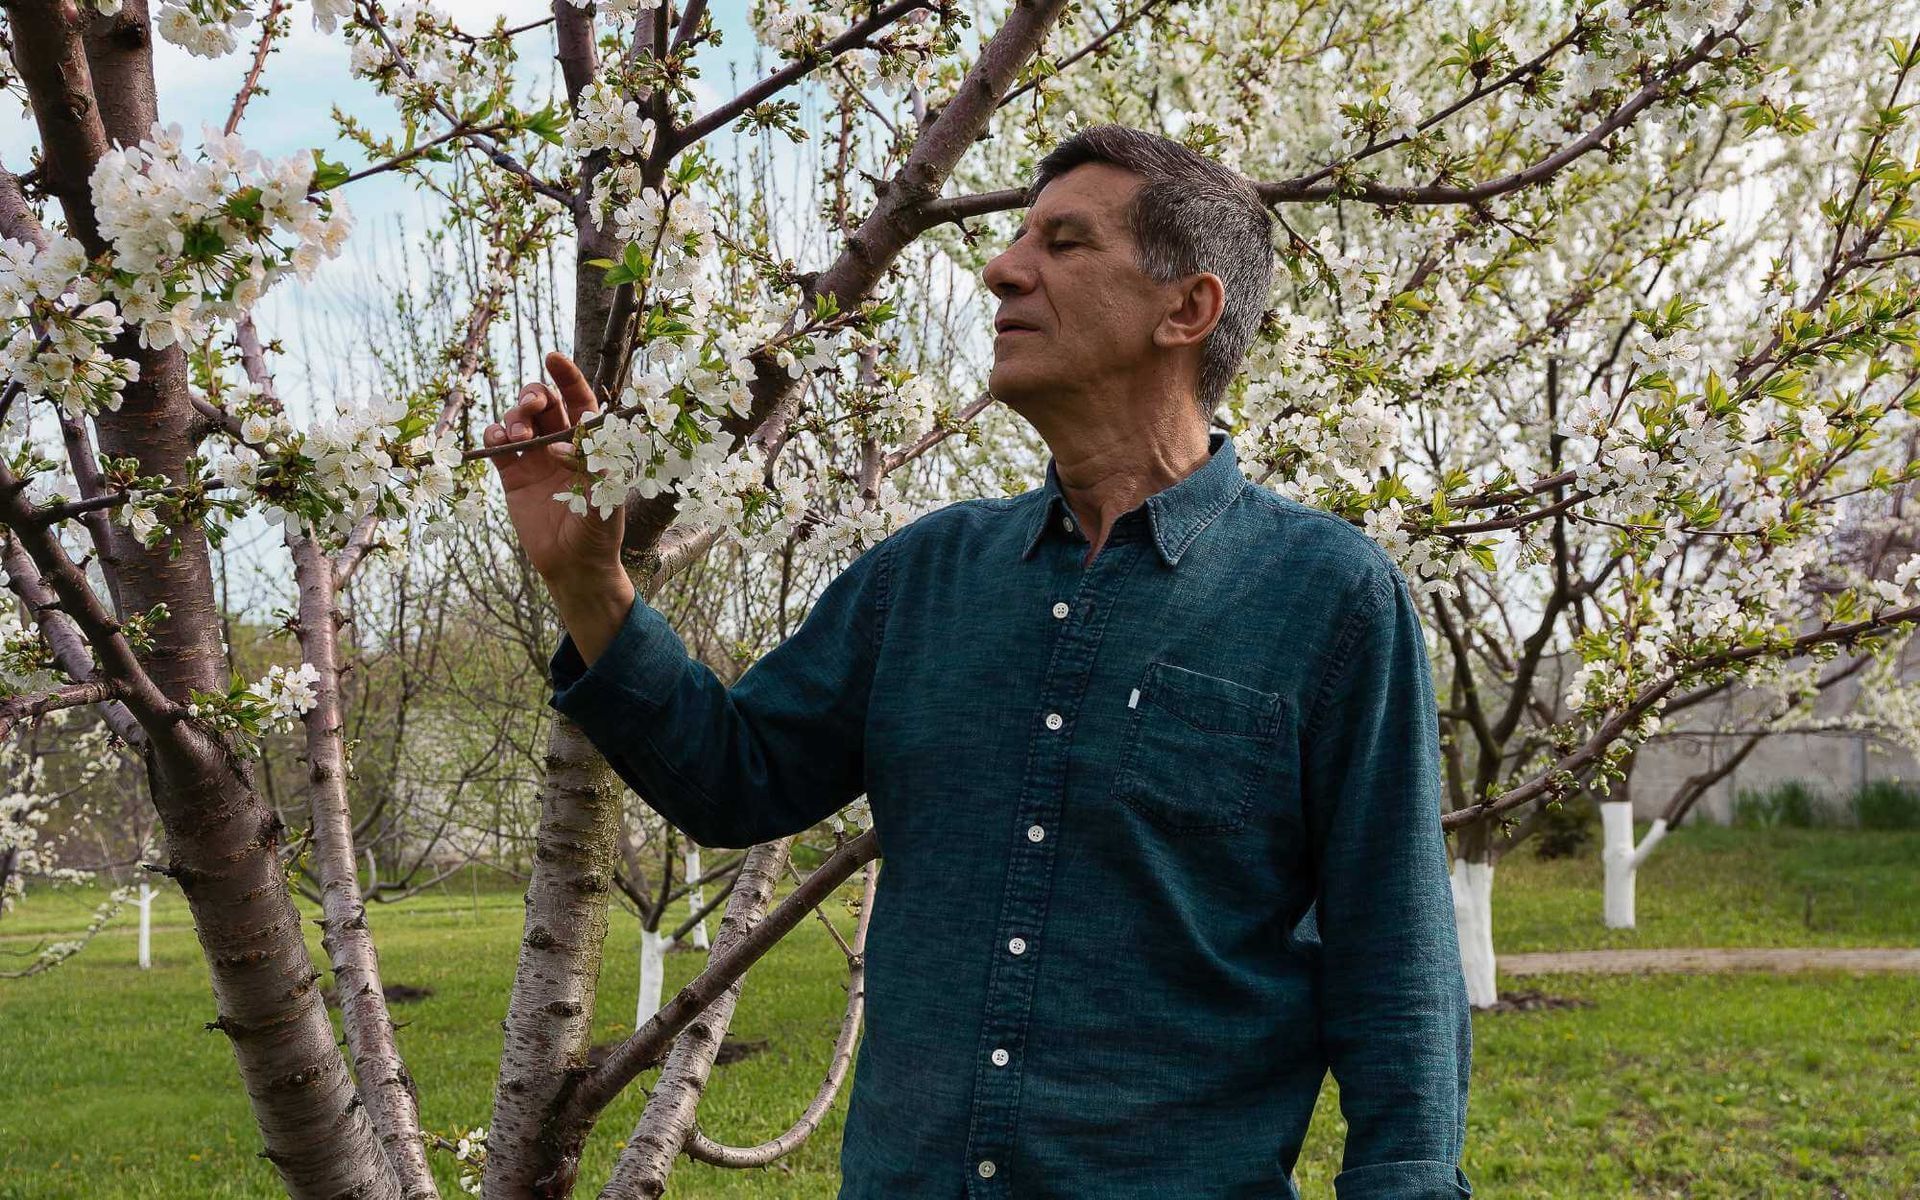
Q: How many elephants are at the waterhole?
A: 0